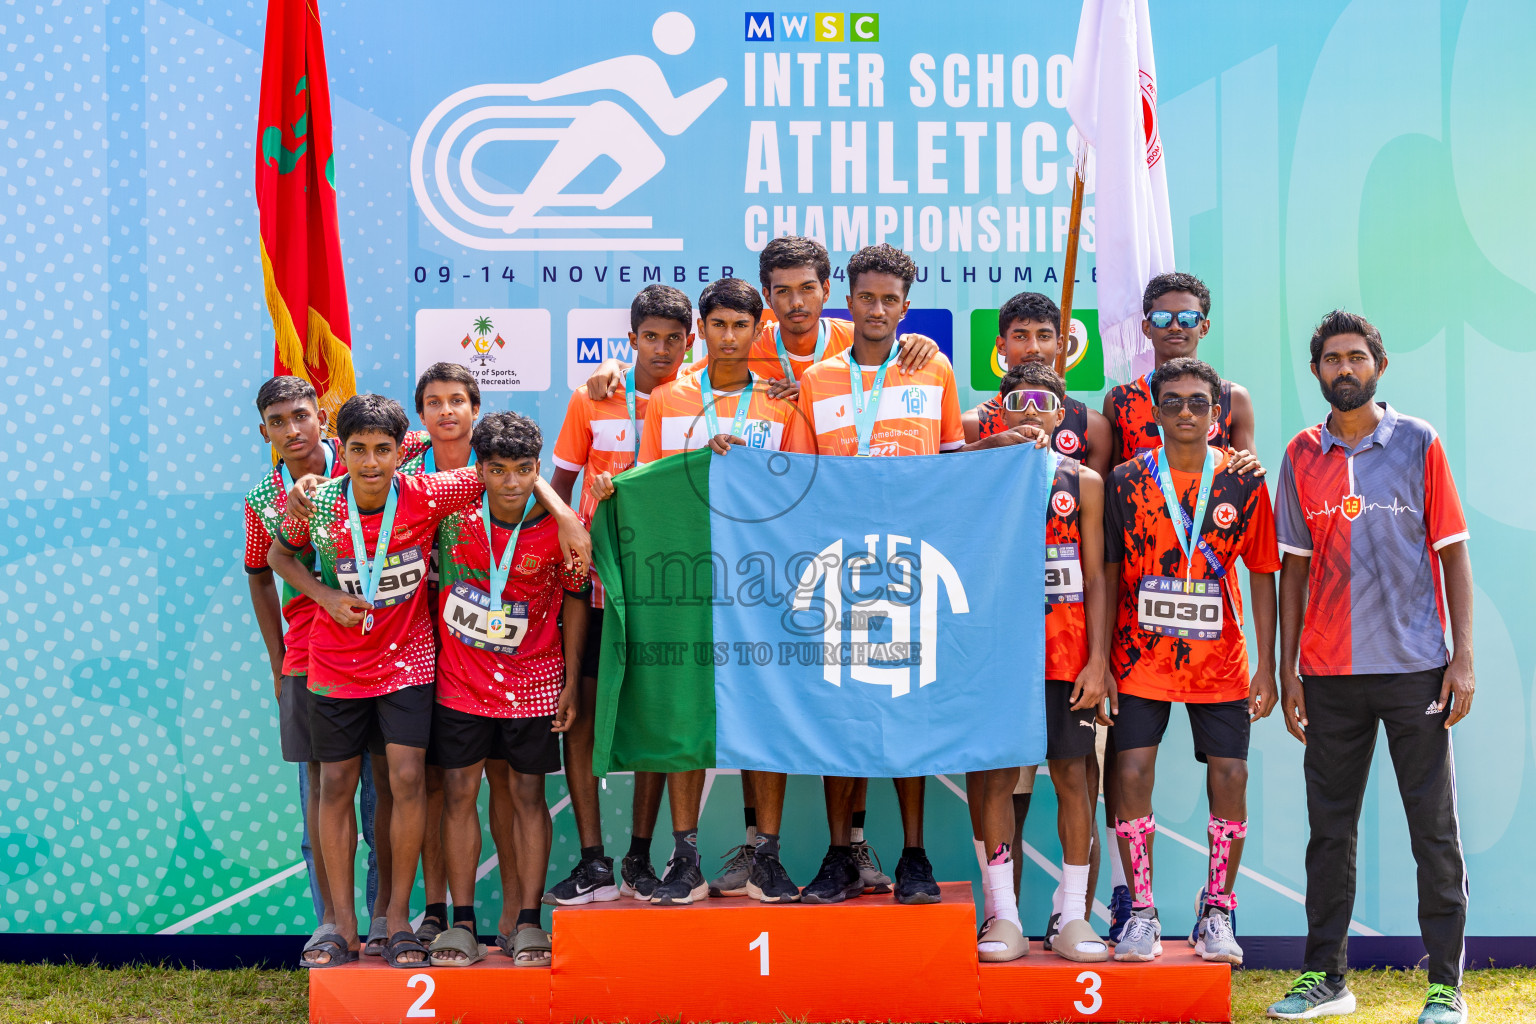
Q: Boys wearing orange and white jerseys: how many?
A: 4